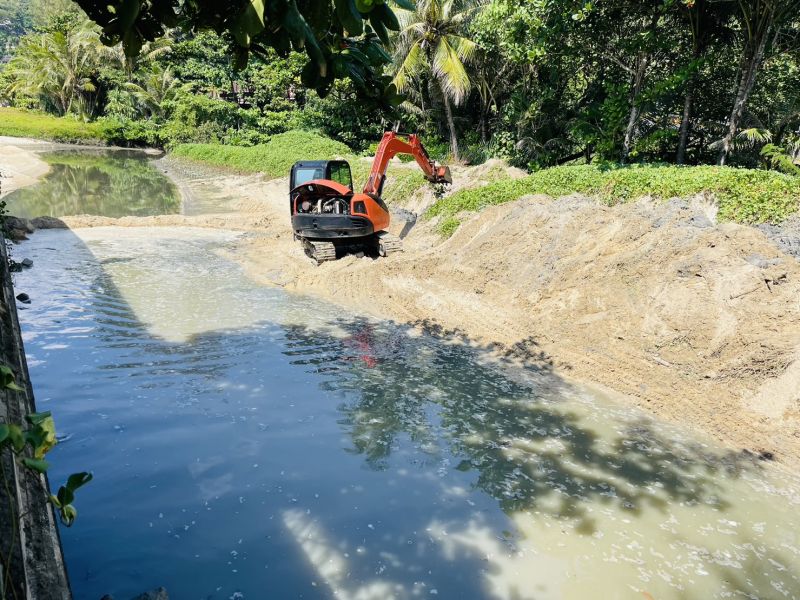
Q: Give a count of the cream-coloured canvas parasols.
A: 0